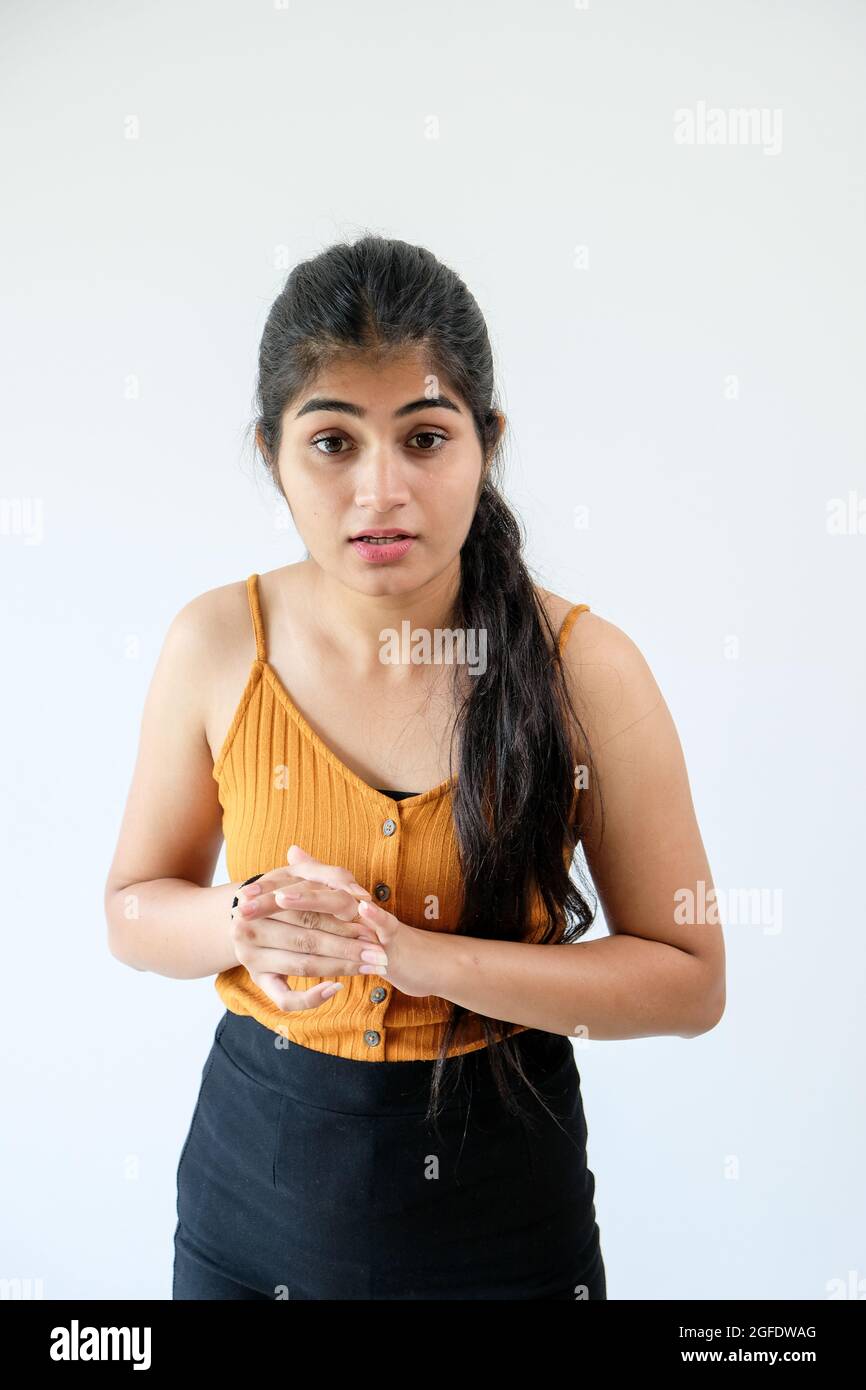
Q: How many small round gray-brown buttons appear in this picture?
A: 4